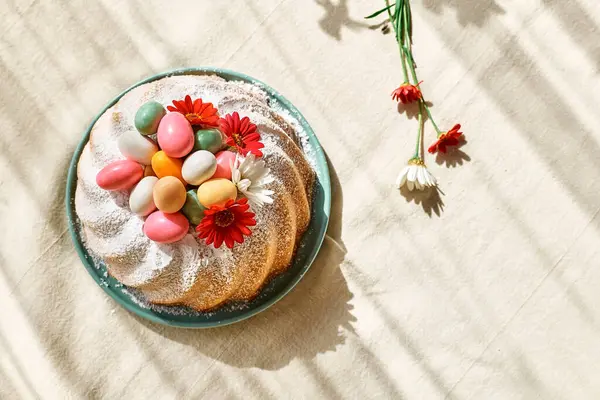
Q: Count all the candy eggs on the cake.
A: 13